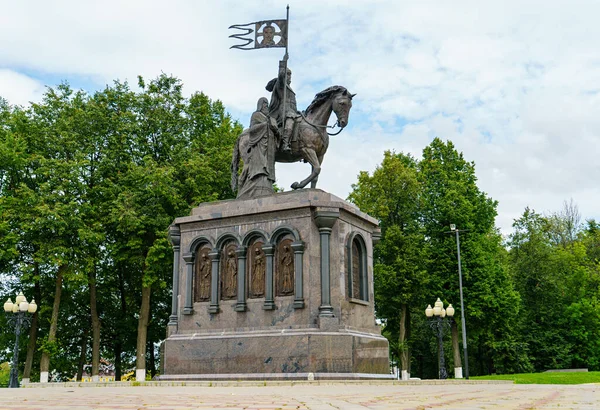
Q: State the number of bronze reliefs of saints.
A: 4